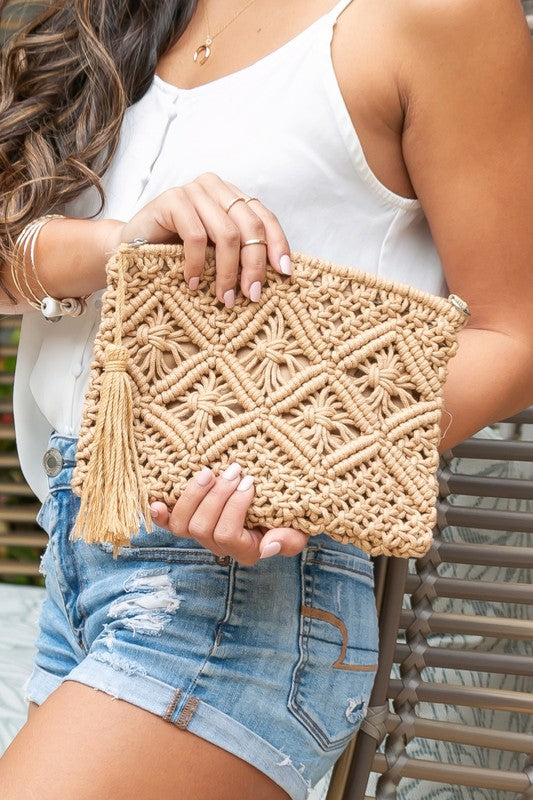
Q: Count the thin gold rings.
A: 3